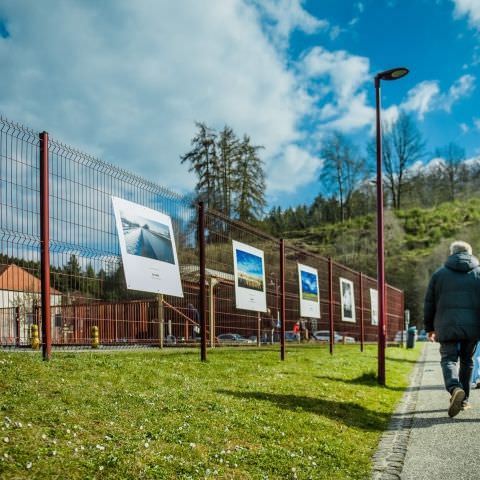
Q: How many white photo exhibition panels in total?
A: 5